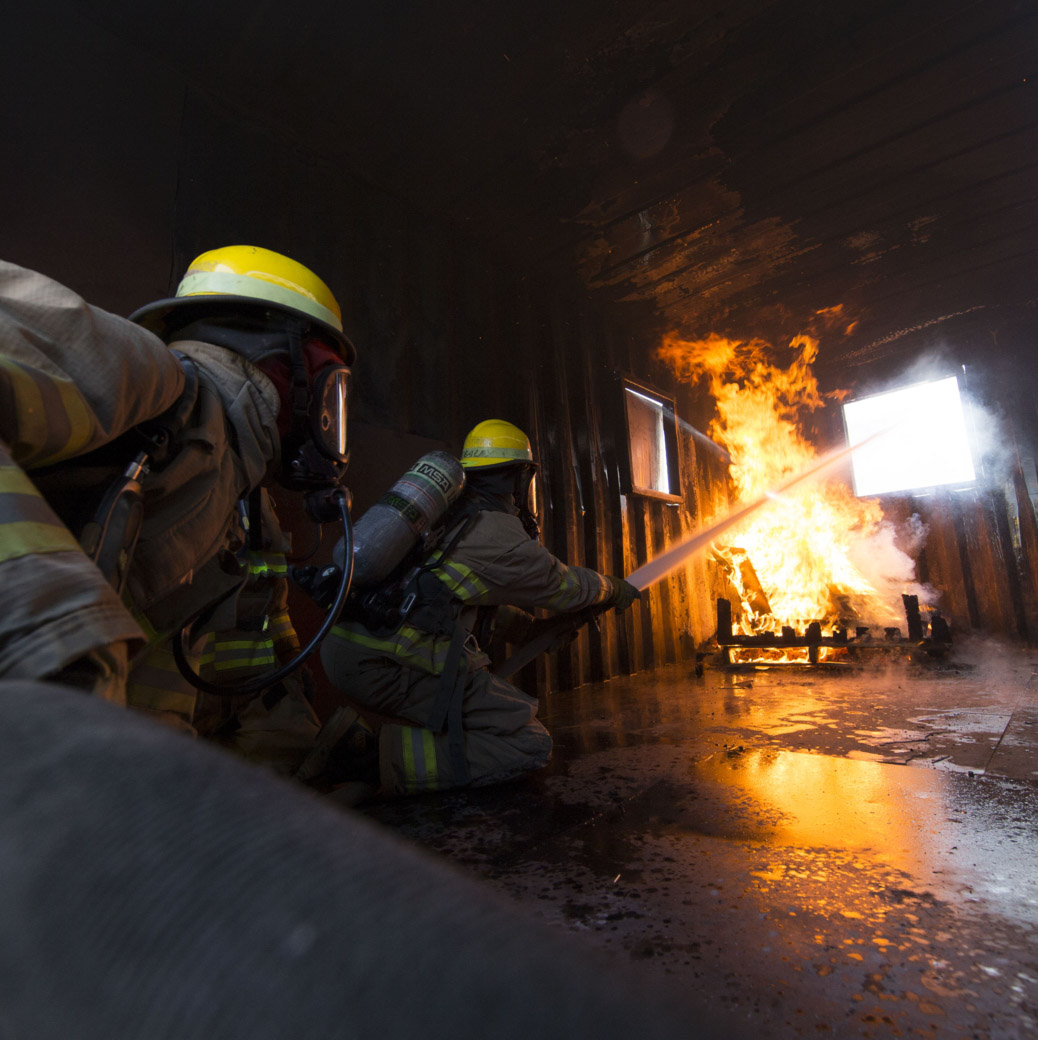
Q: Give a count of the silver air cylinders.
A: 1